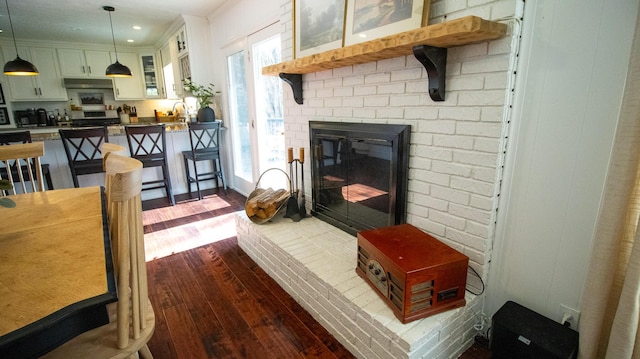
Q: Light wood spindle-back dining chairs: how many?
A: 3